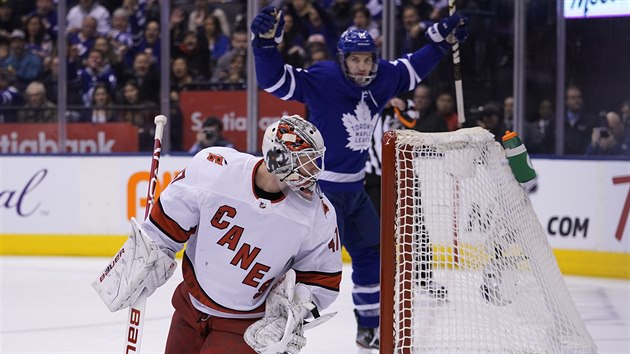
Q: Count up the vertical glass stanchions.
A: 6